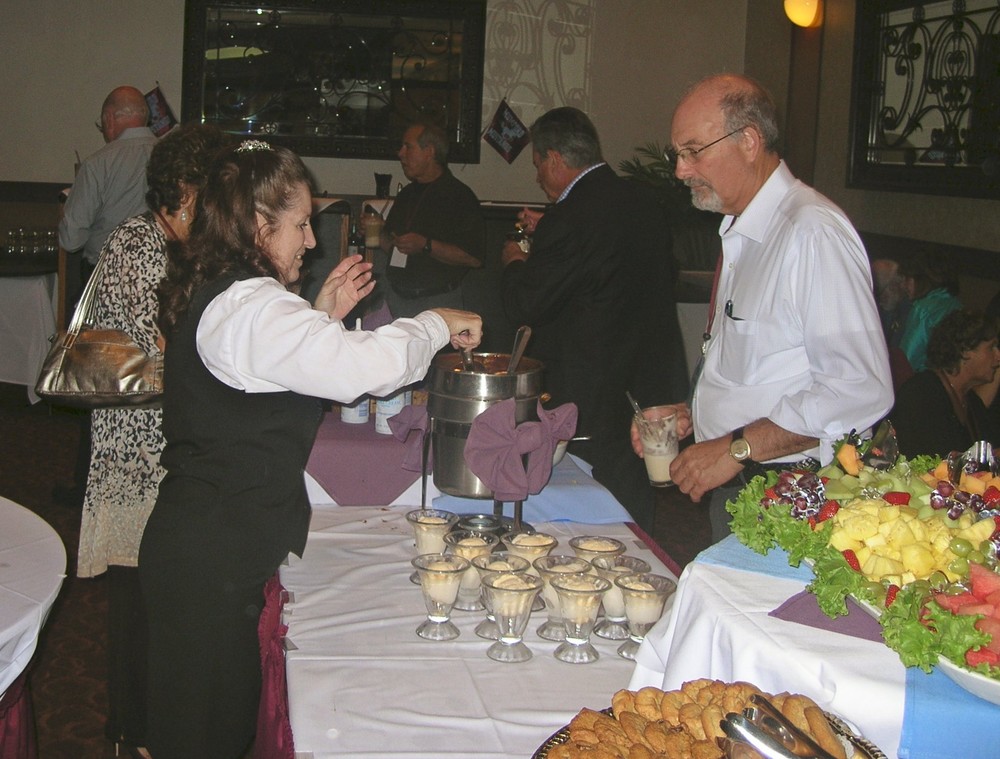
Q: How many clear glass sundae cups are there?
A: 11